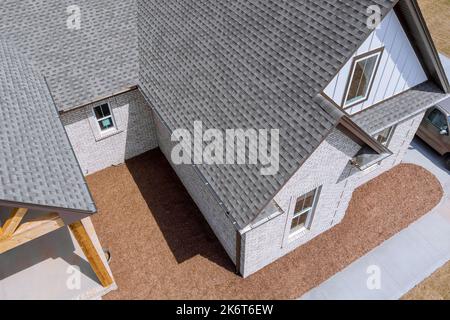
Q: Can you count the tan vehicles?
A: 1